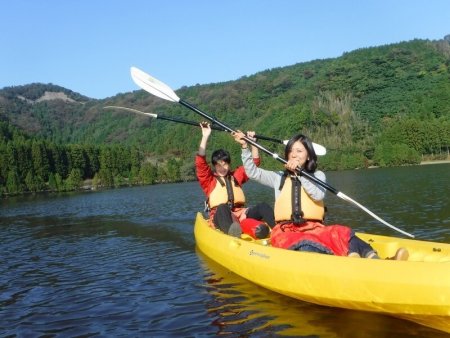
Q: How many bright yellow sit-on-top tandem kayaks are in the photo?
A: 1